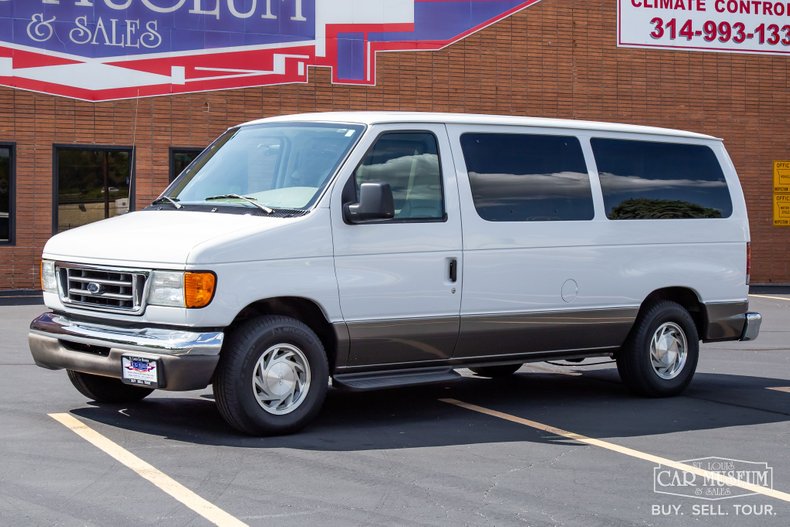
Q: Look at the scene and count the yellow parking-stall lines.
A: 4